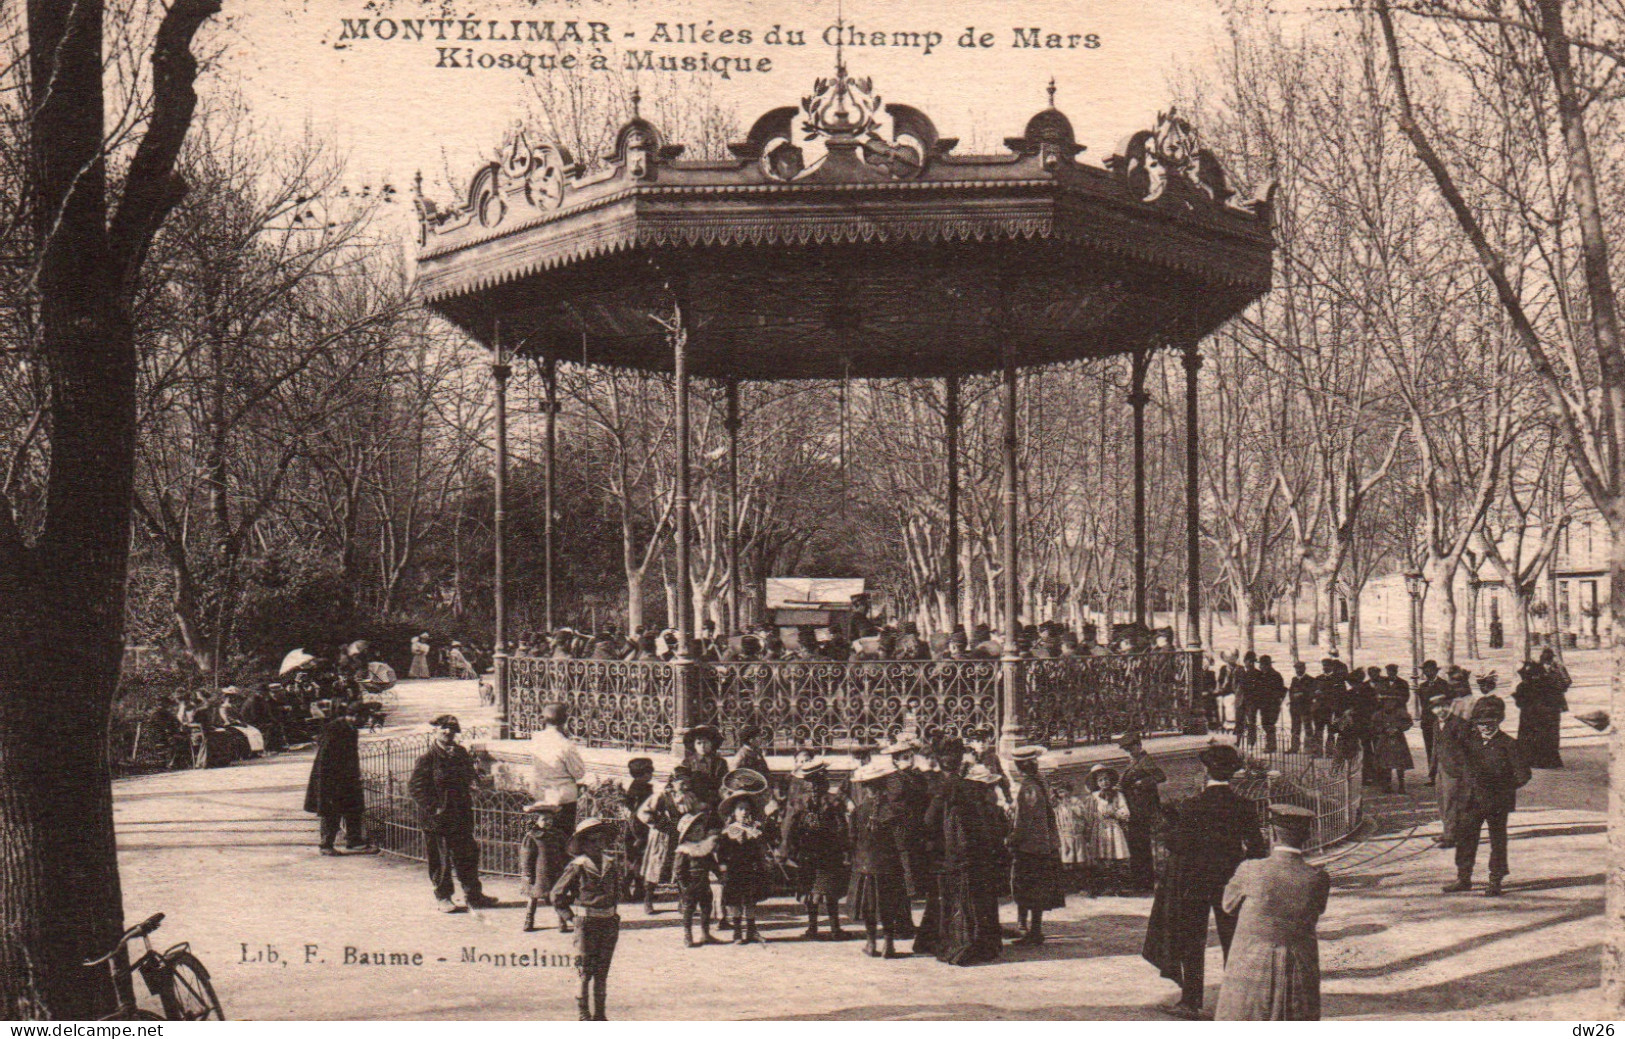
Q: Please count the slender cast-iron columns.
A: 8